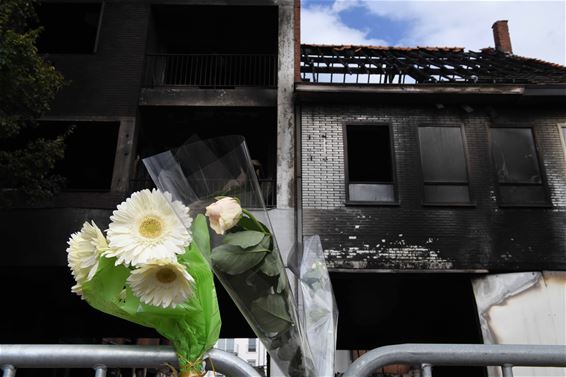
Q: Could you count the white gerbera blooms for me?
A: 3